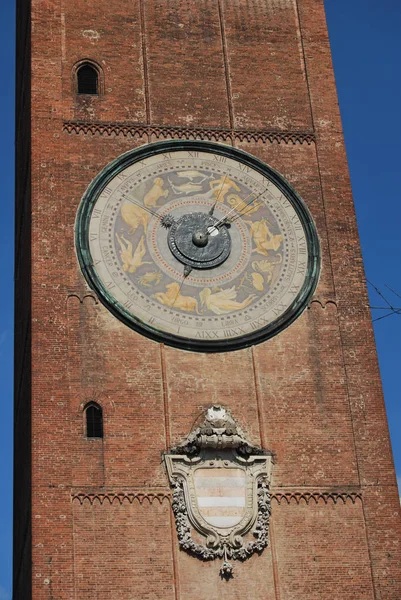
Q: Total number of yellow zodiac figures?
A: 12